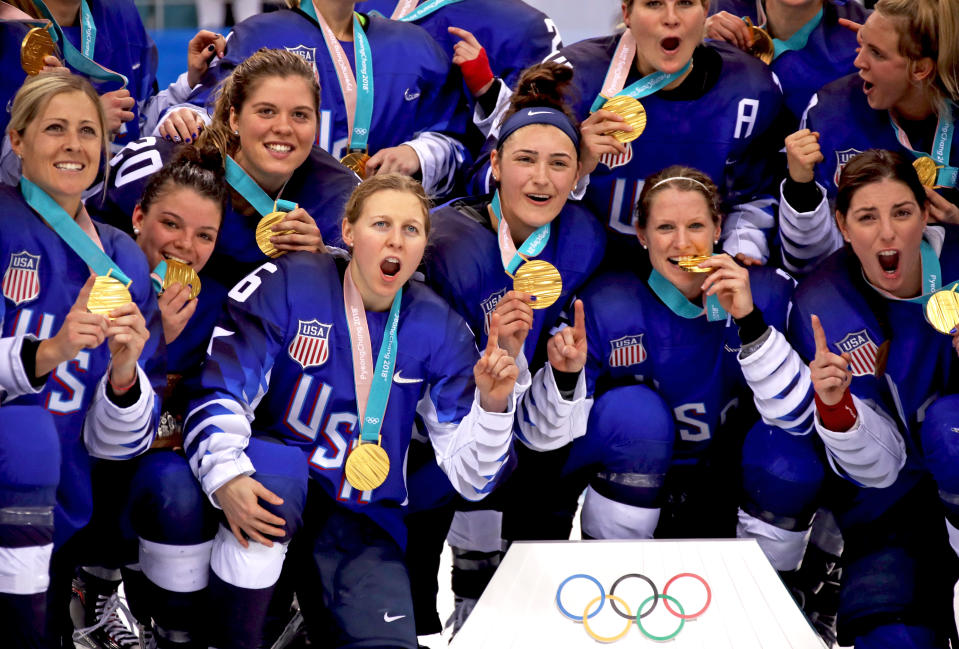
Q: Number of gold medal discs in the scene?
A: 12